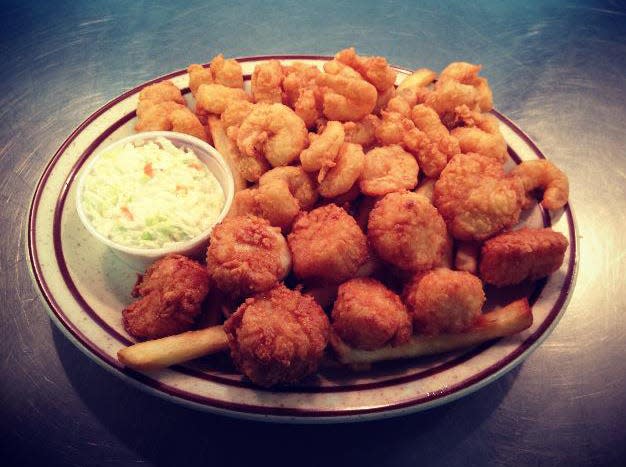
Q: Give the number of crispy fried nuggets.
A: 9